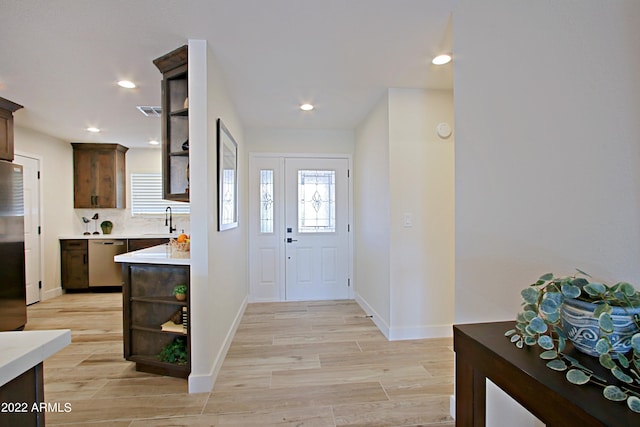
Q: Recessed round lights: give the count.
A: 5